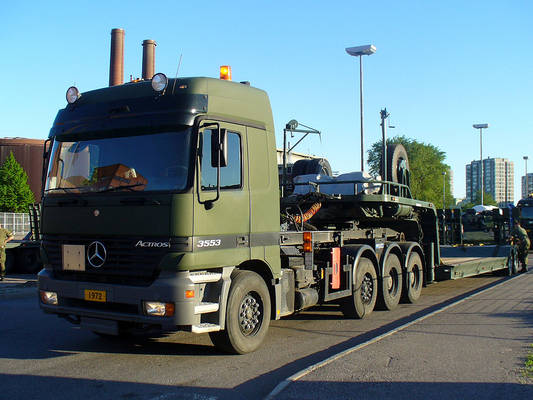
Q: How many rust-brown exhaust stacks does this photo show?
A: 2